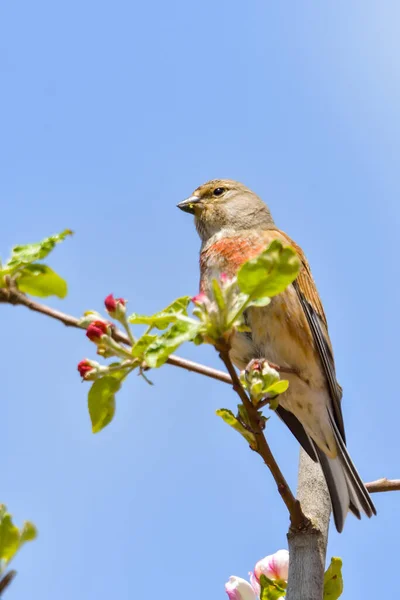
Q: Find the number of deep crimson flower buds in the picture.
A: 3